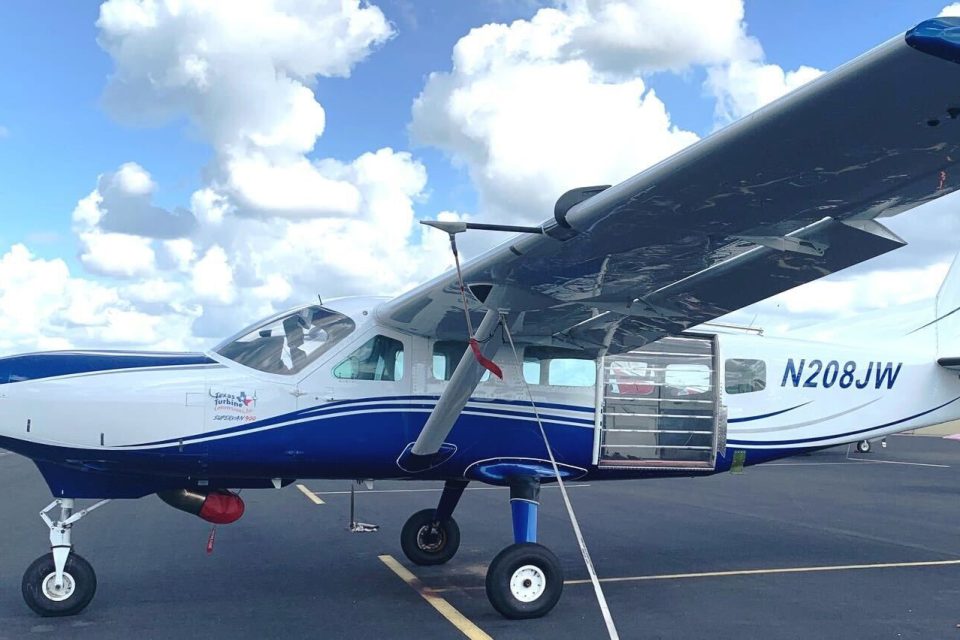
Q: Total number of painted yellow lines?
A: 3